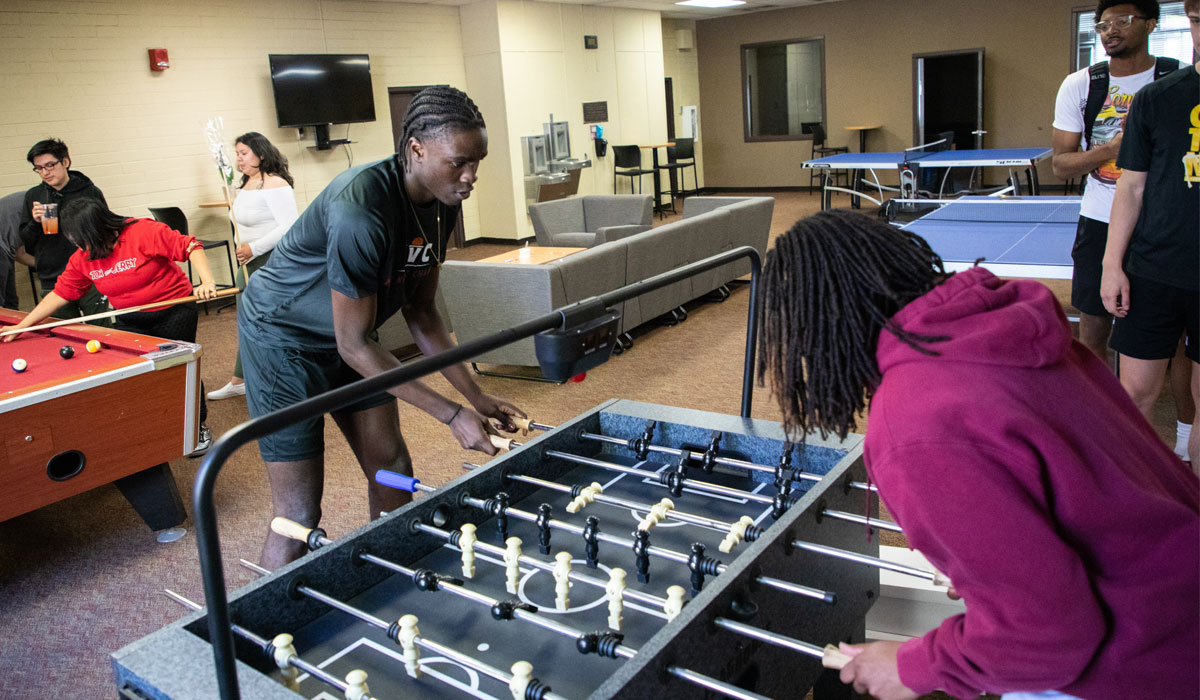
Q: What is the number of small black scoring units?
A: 1